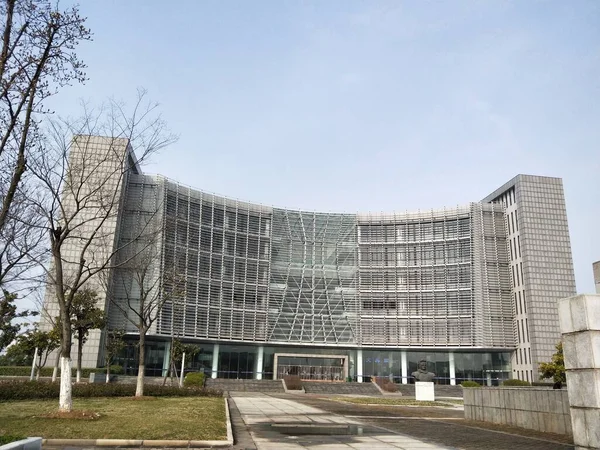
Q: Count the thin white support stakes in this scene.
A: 2